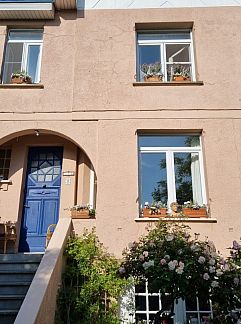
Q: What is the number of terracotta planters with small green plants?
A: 6